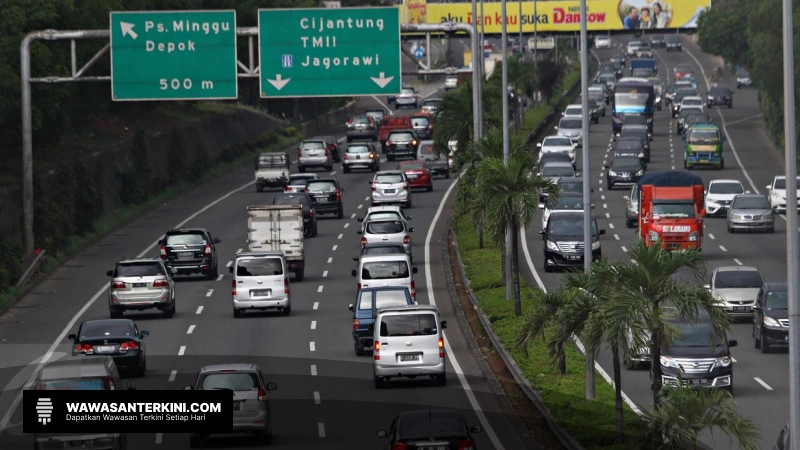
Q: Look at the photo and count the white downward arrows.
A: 2